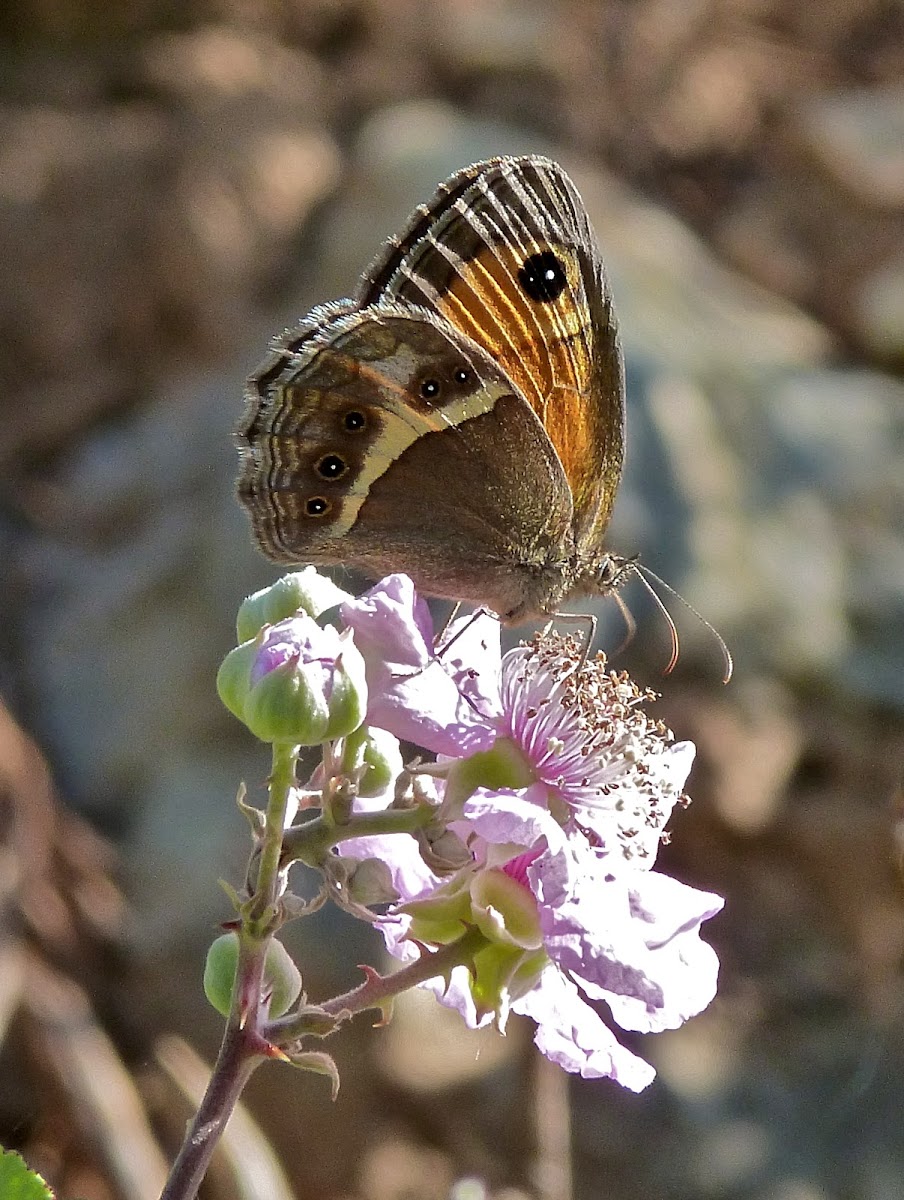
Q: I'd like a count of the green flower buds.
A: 4